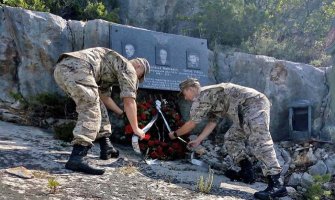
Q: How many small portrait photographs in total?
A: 3